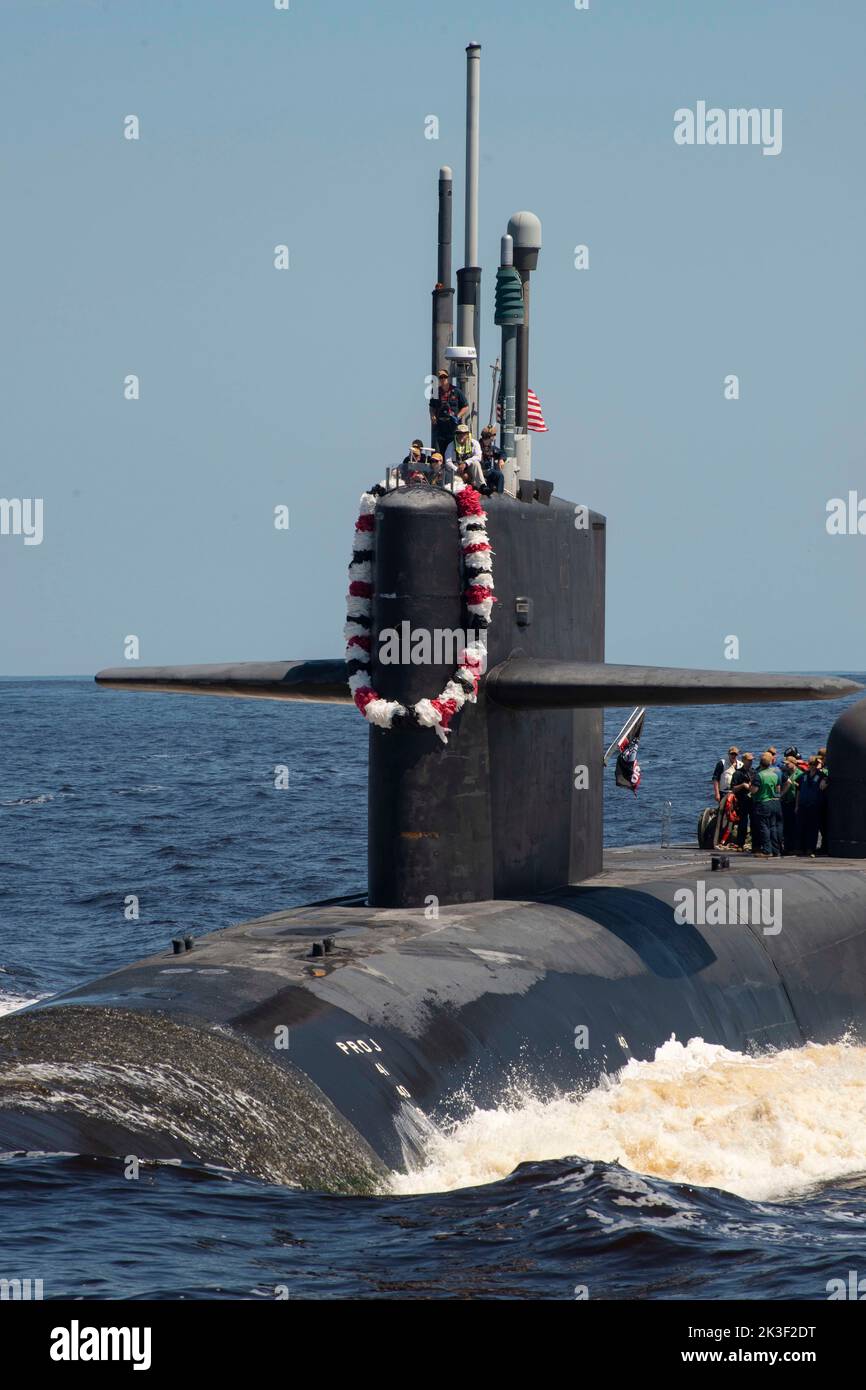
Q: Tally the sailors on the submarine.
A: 13